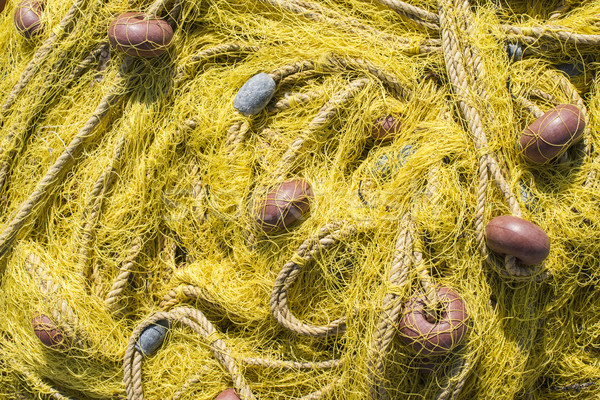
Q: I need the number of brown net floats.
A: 9